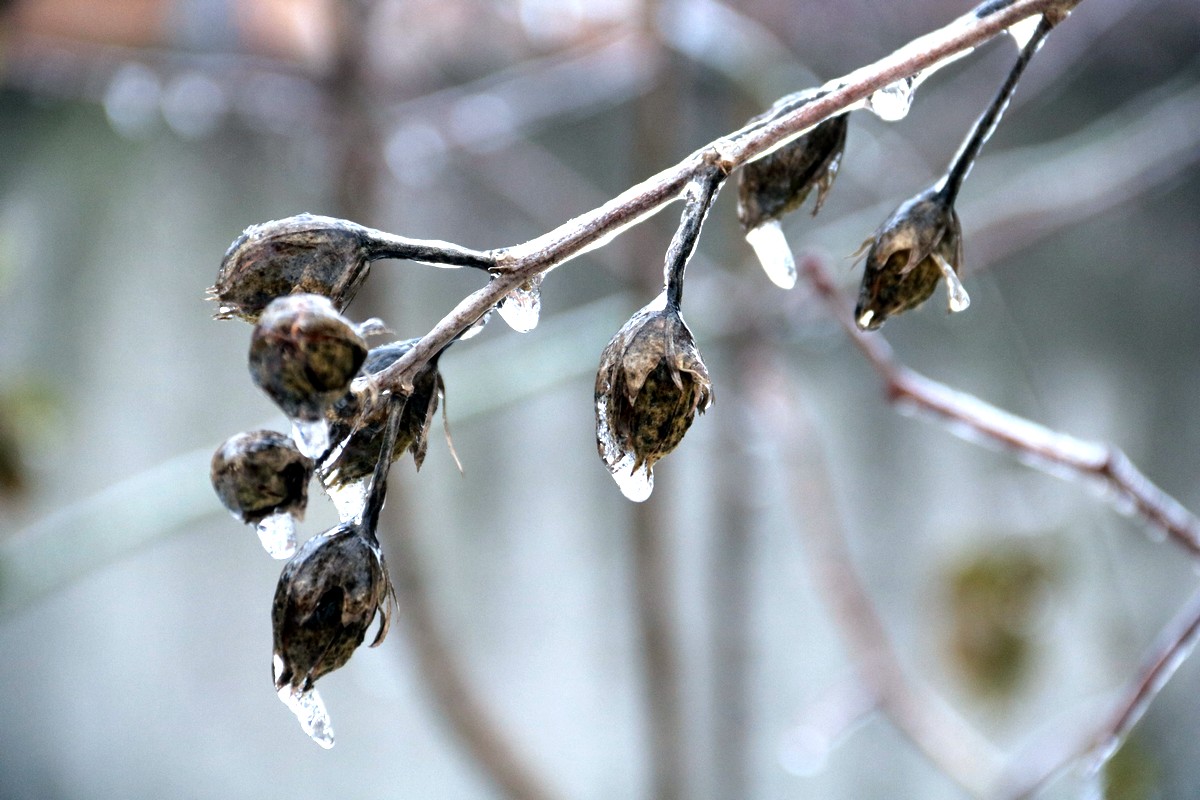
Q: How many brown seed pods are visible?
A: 8